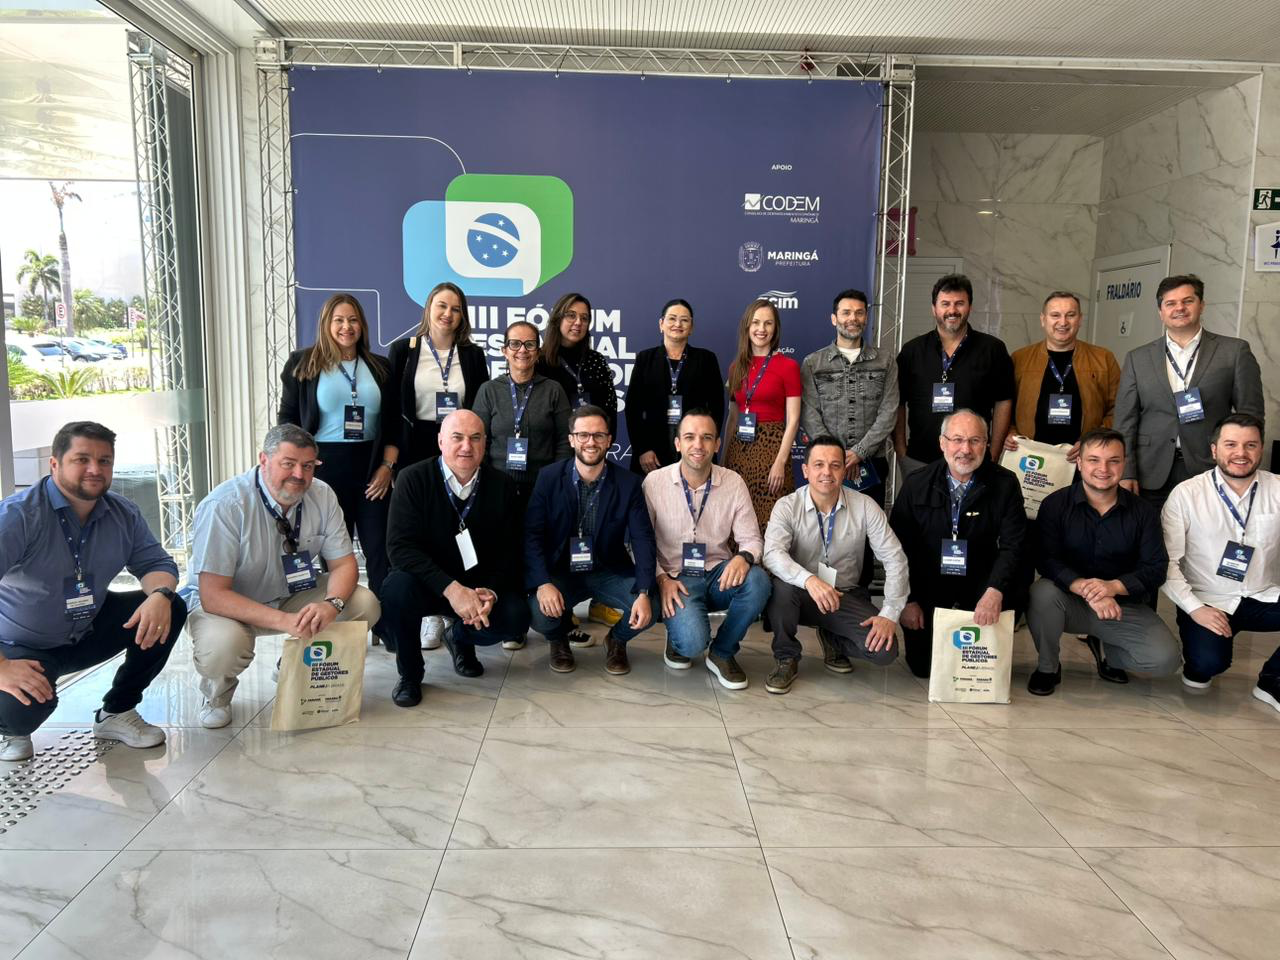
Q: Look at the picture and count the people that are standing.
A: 10